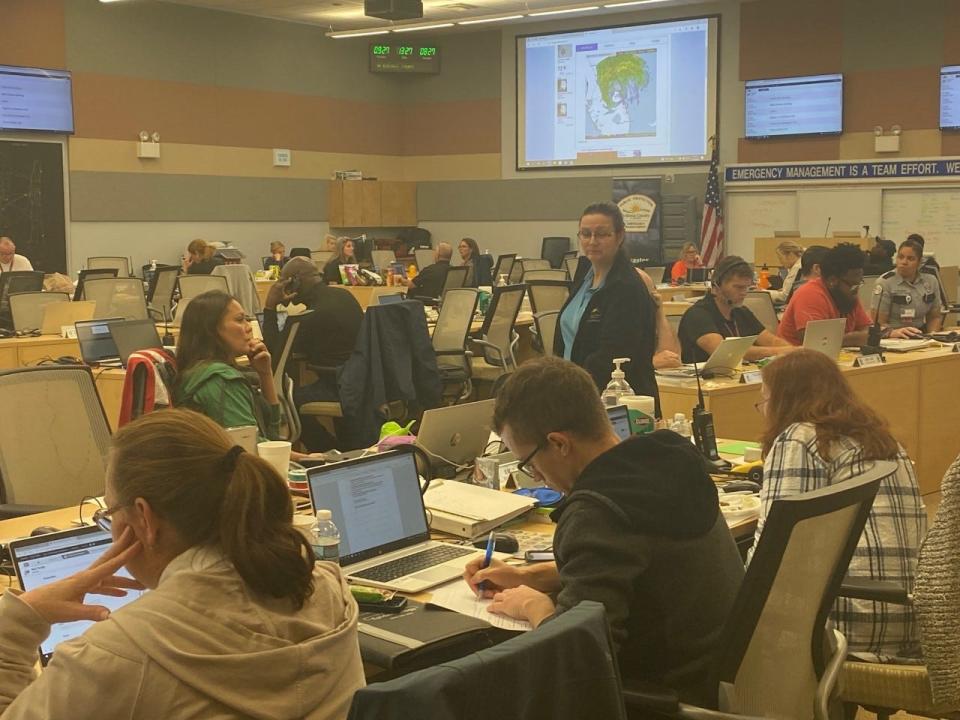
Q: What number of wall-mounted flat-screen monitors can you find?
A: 3